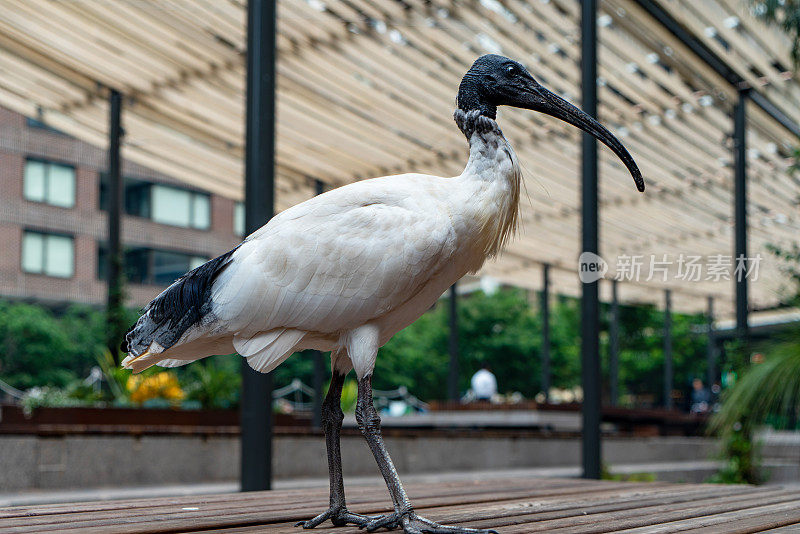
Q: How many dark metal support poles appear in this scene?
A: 10